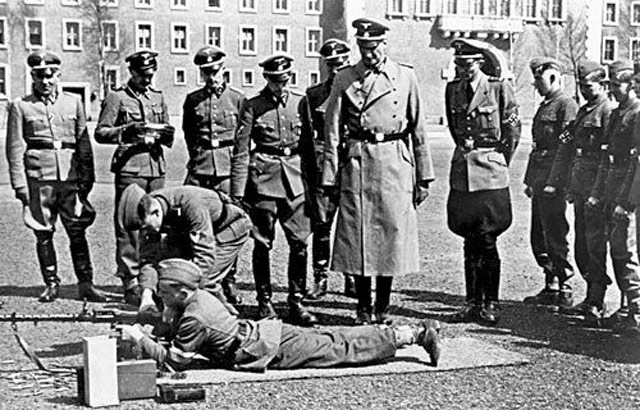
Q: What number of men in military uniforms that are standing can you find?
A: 10